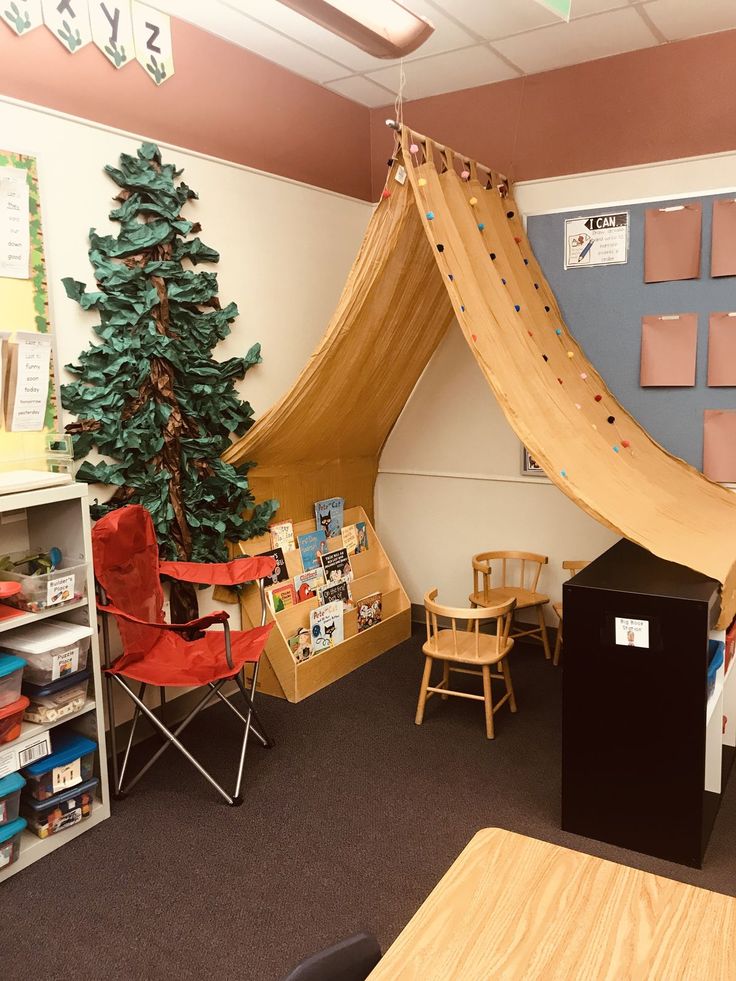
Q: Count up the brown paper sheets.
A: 5